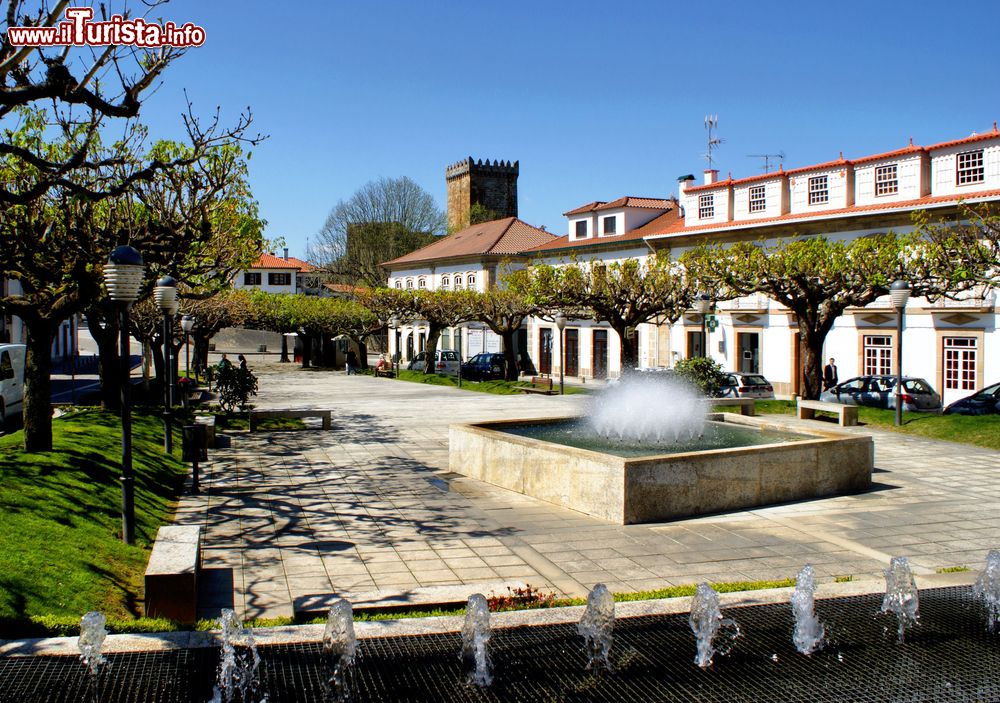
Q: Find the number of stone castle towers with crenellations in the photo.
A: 1